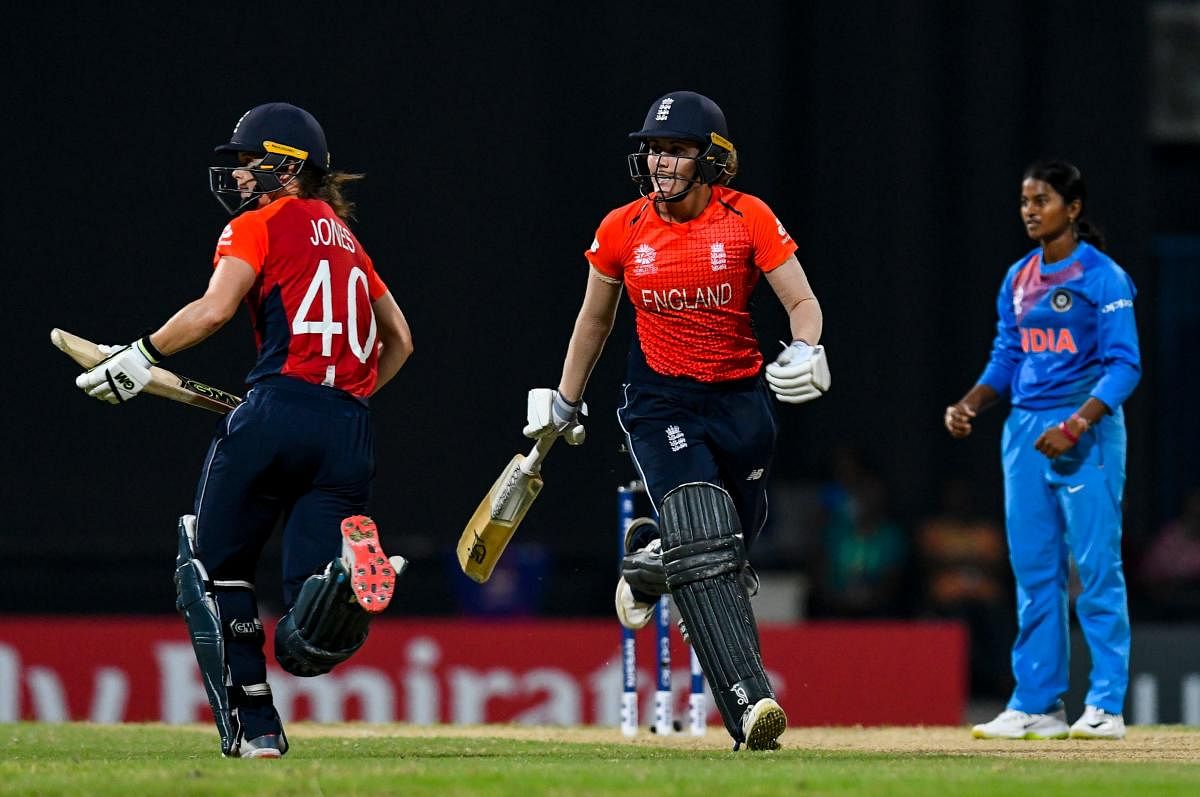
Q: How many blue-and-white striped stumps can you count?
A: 3